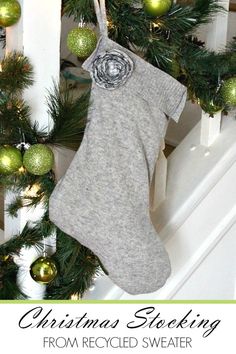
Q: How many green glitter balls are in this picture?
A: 3